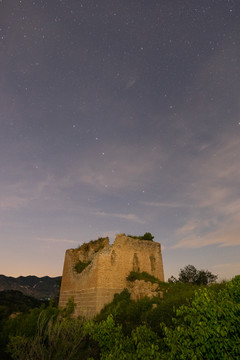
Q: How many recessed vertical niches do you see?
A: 3